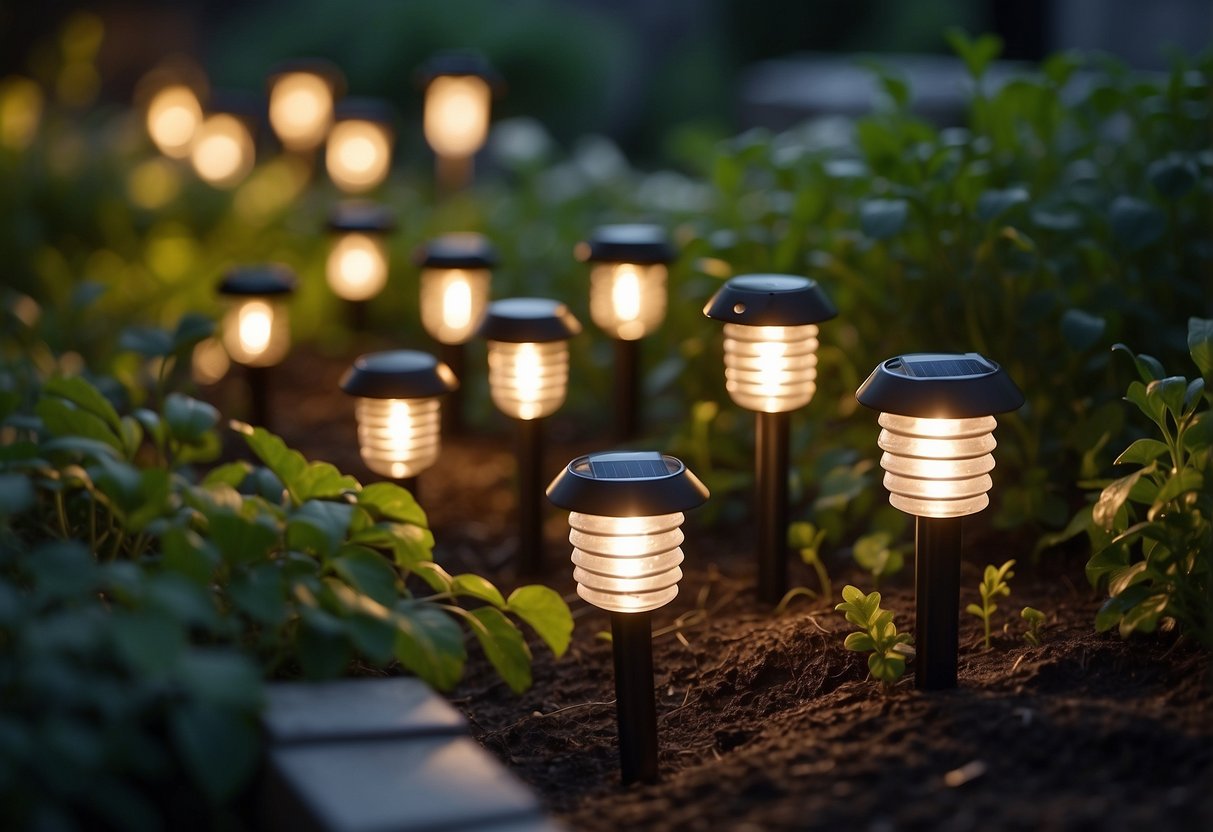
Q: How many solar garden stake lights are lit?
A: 14